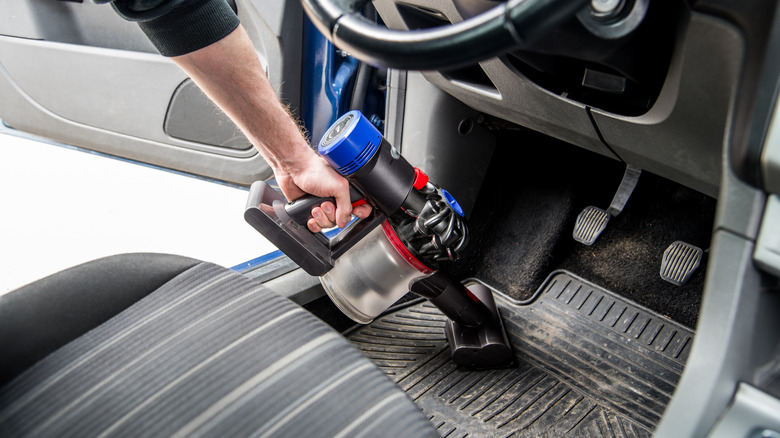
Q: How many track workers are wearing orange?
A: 0